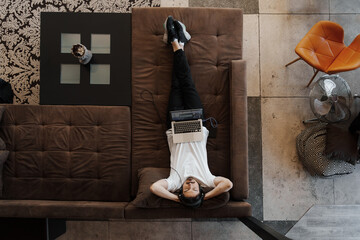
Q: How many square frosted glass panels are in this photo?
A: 4